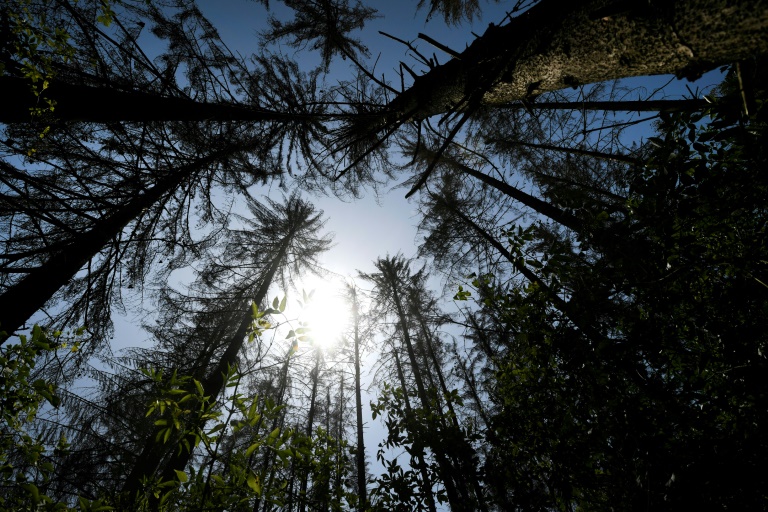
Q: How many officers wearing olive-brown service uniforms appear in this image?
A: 0